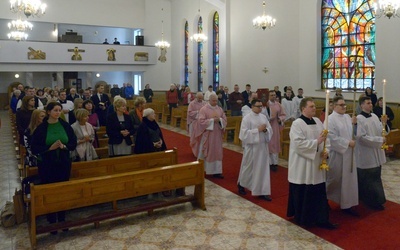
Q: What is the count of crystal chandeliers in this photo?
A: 7